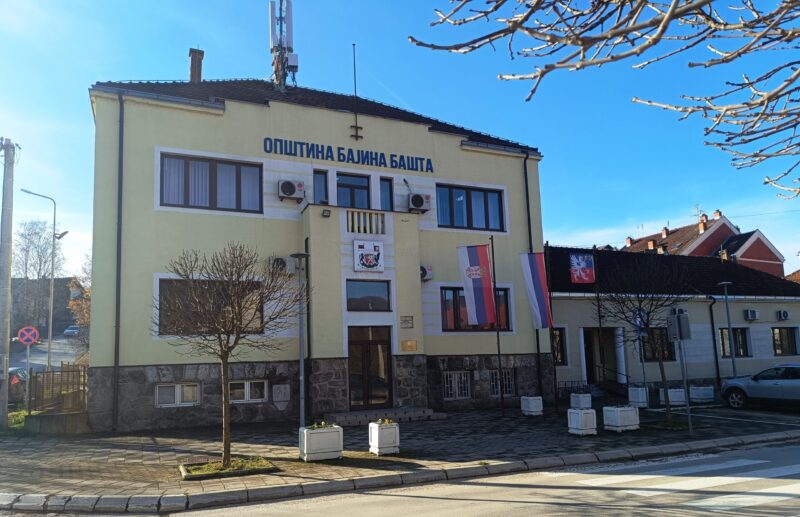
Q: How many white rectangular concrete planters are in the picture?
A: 9